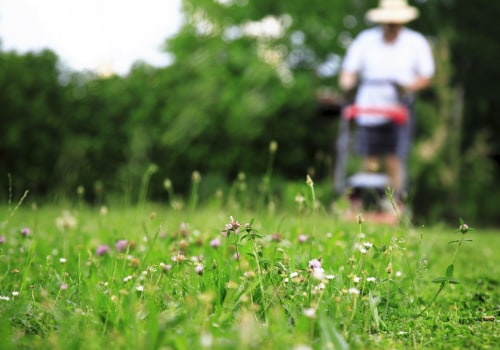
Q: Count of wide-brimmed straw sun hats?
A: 1